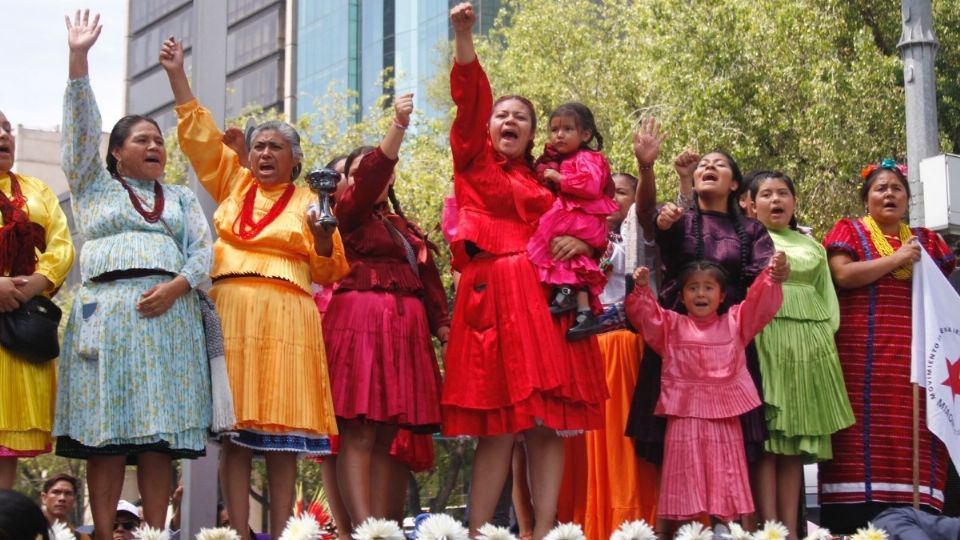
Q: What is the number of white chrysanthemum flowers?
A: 14